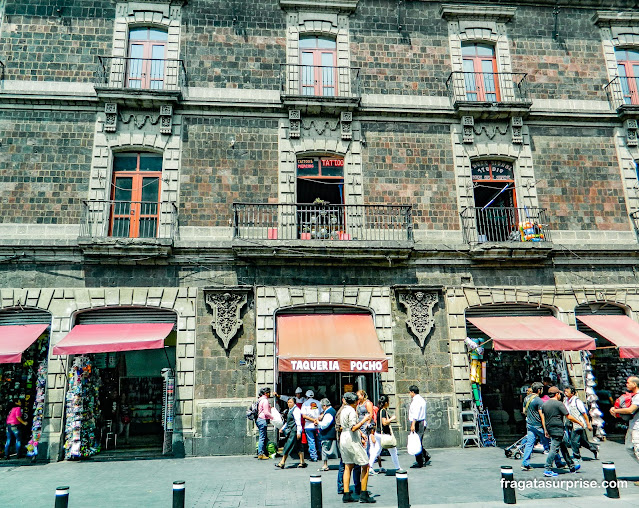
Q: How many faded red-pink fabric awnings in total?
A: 5